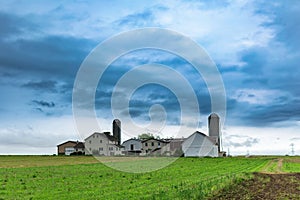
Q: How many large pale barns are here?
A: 2